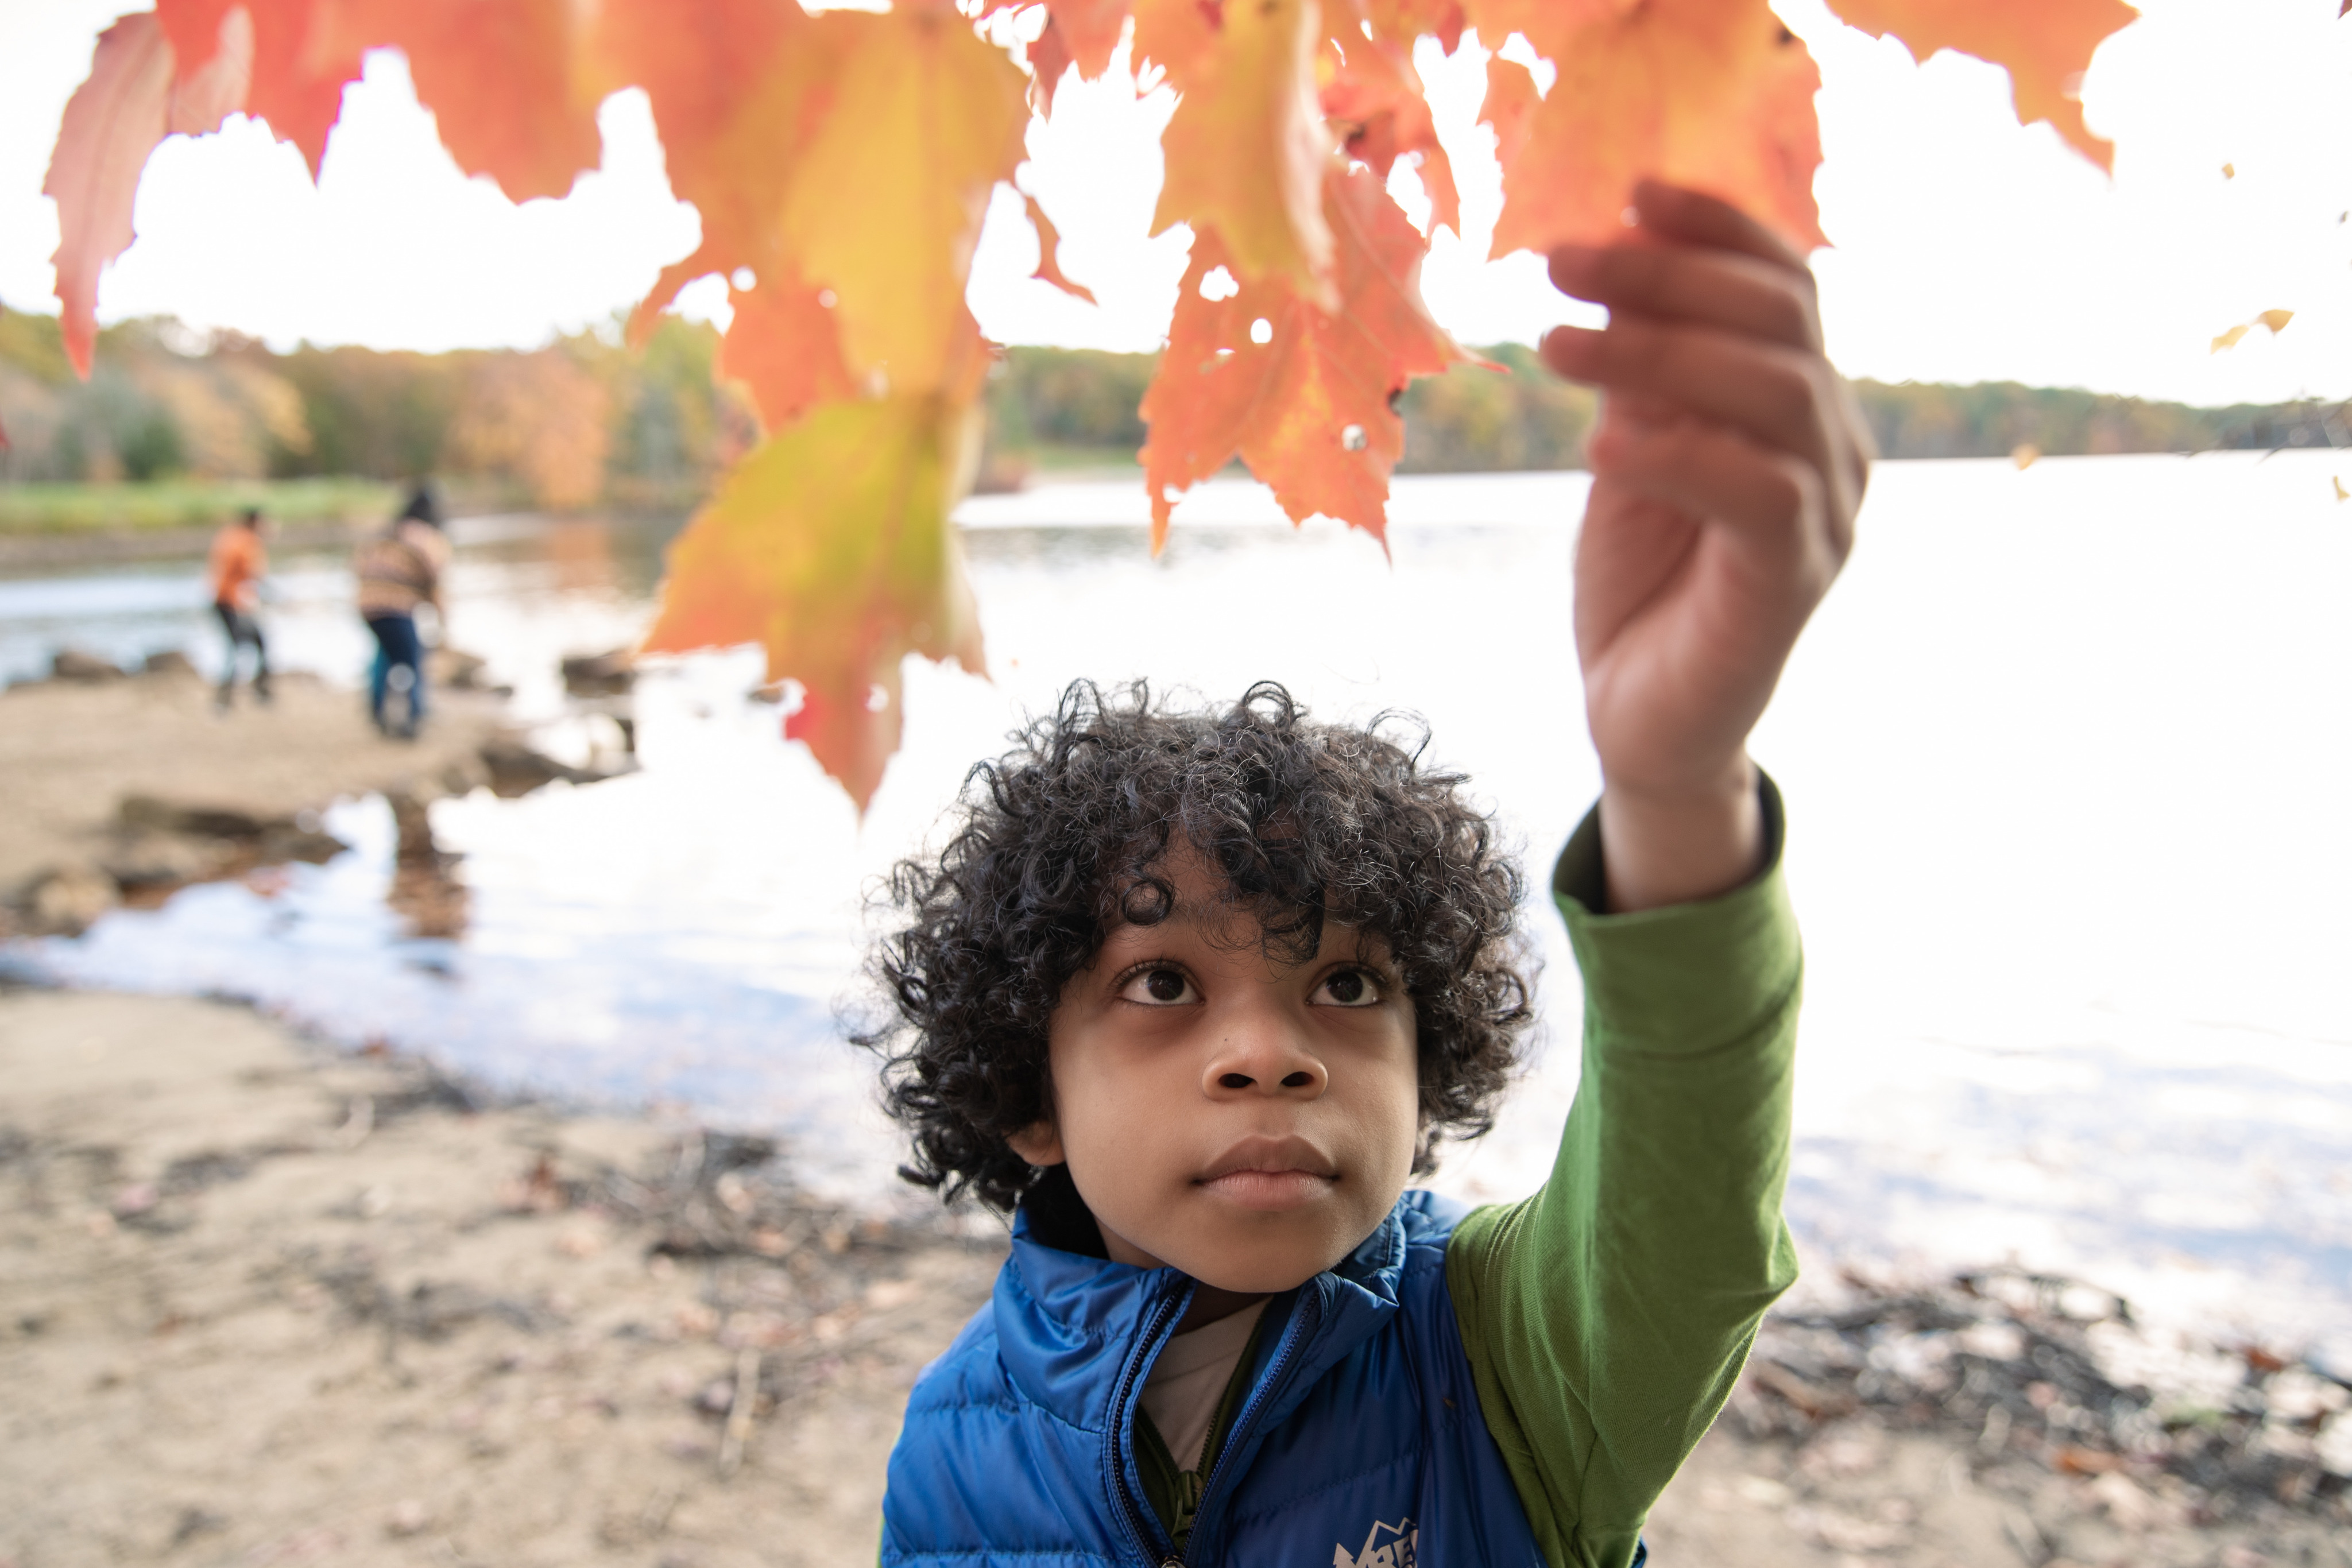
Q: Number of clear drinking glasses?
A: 0